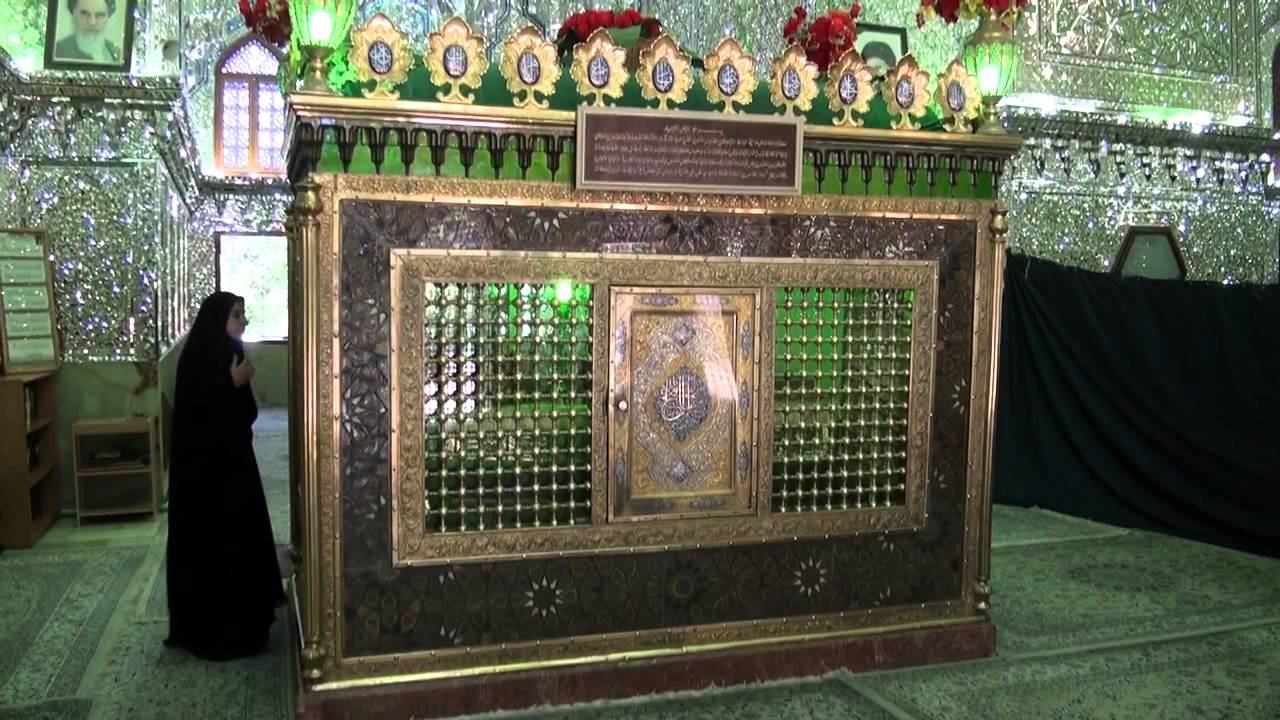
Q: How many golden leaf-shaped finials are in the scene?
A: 10